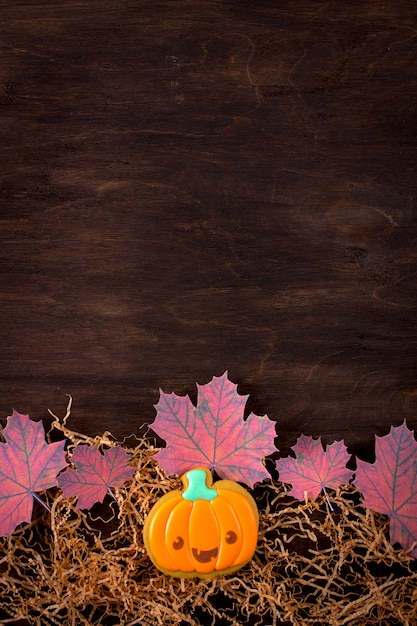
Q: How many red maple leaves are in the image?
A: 5